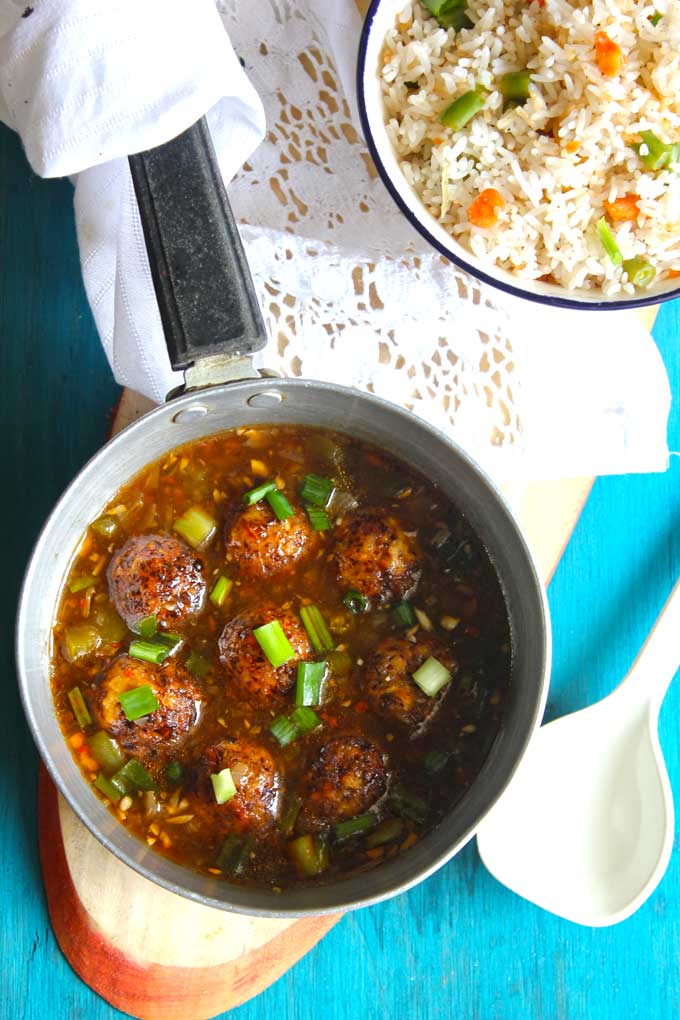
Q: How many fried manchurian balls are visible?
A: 8